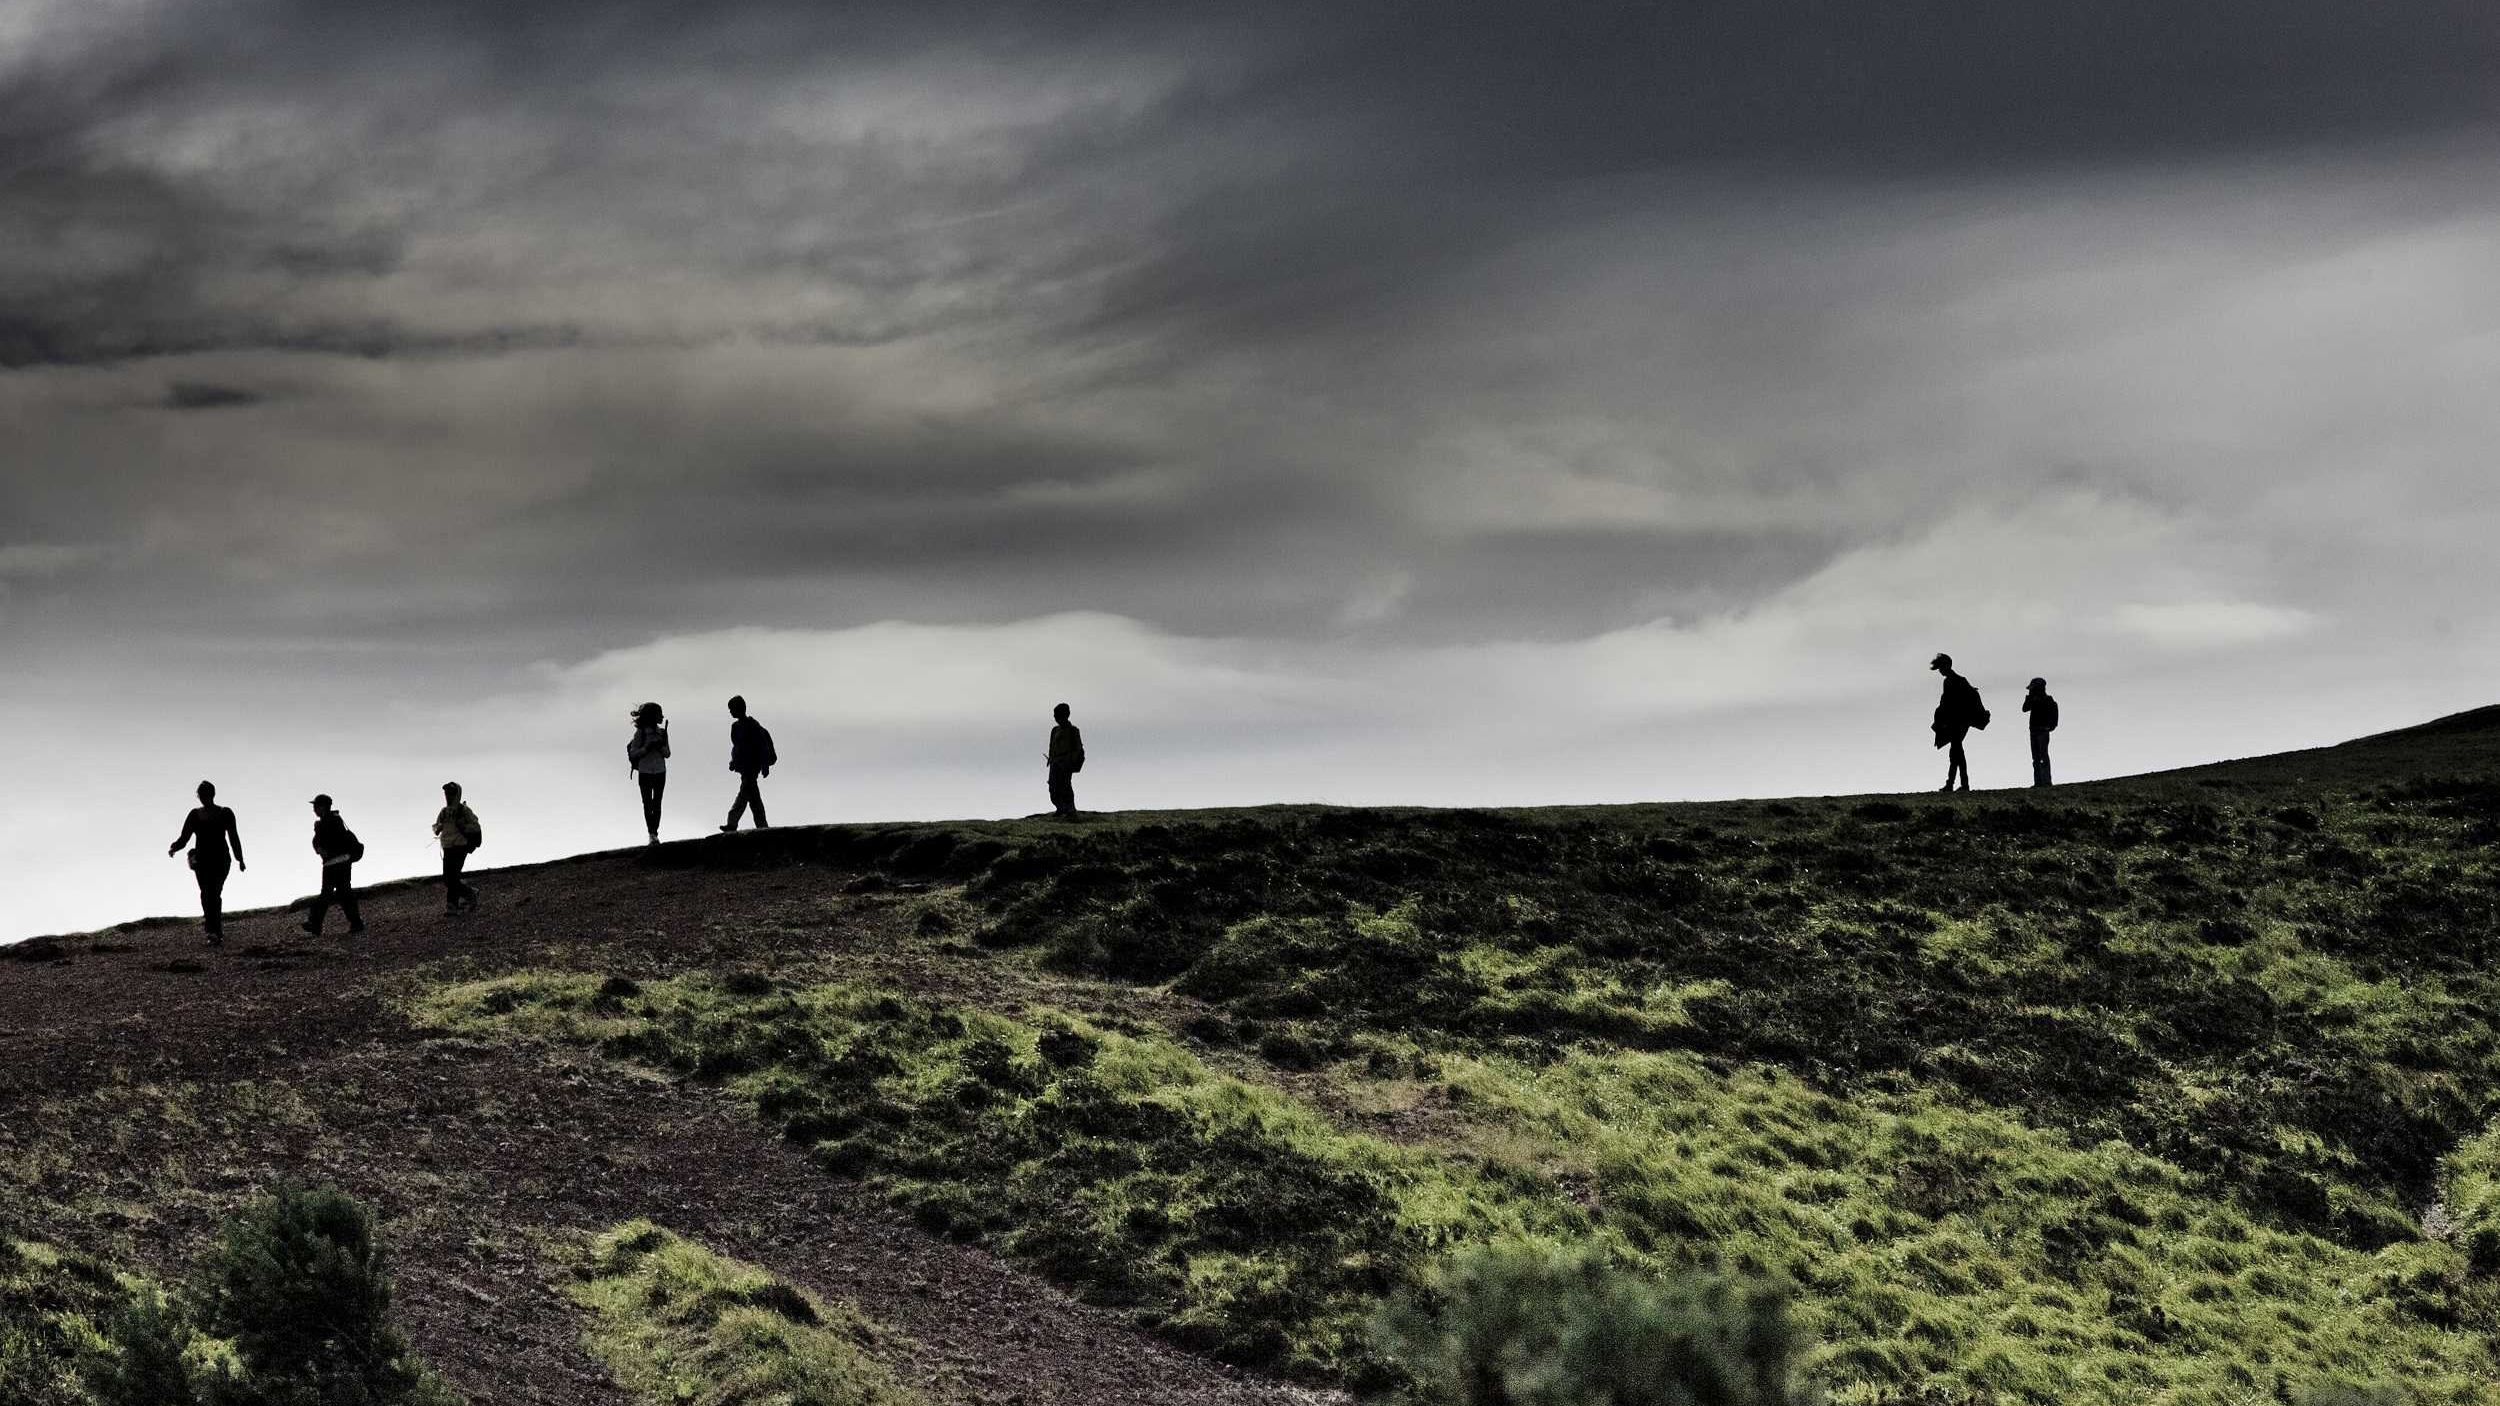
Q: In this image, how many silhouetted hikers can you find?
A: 8